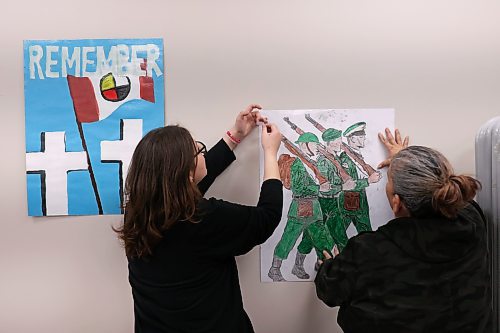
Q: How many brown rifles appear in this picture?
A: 3